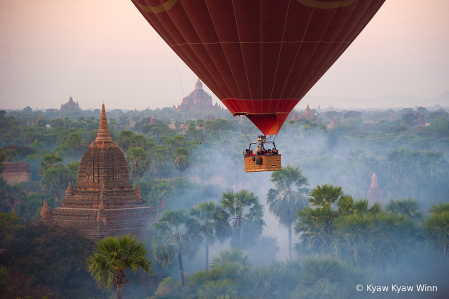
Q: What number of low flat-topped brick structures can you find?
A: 1